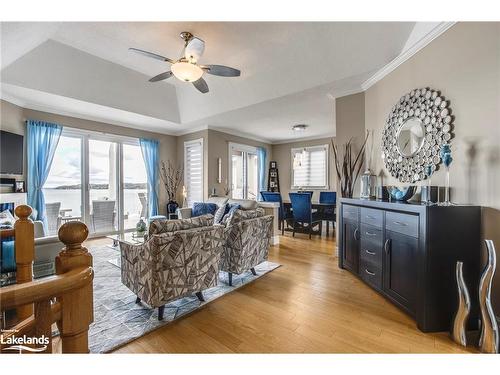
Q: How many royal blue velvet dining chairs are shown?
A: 4